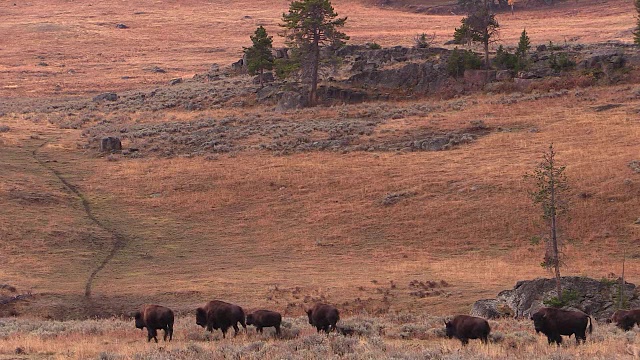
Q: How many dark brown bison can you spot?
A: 7